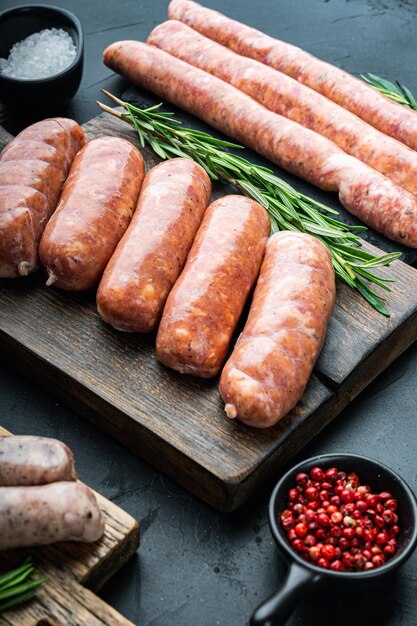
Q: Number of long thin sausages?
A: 3